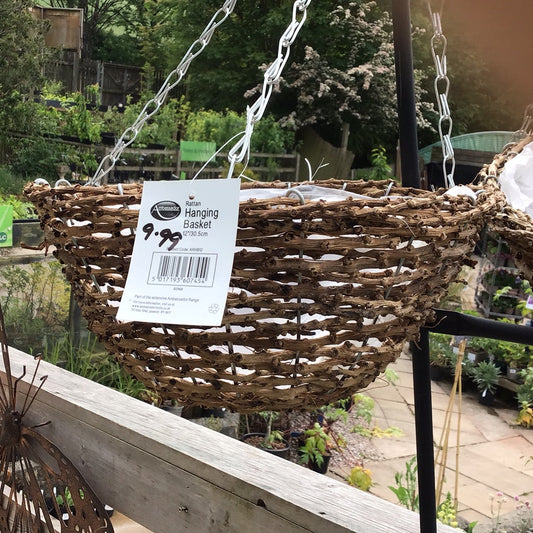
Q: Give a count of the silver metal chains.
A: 3